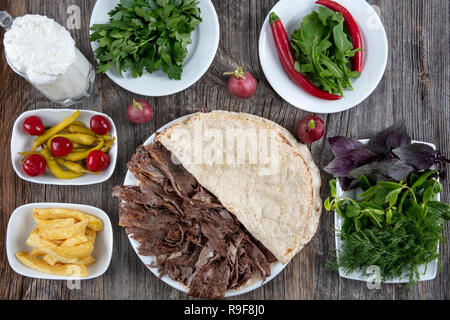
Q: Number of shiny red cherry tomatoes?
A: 5